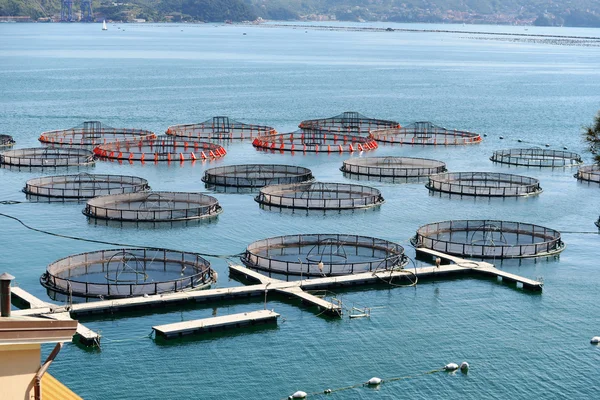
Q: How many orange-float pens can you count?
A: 6